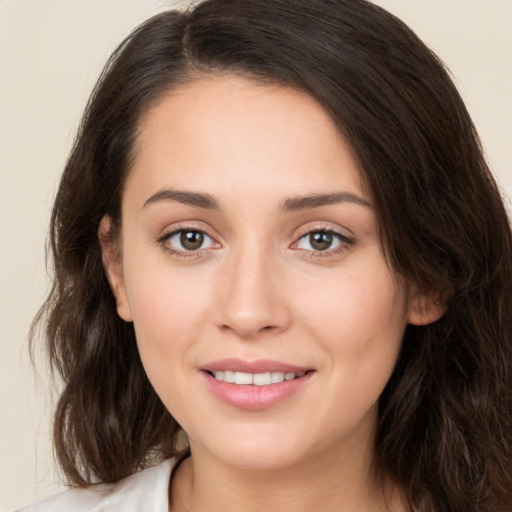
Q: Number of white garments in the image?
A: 1